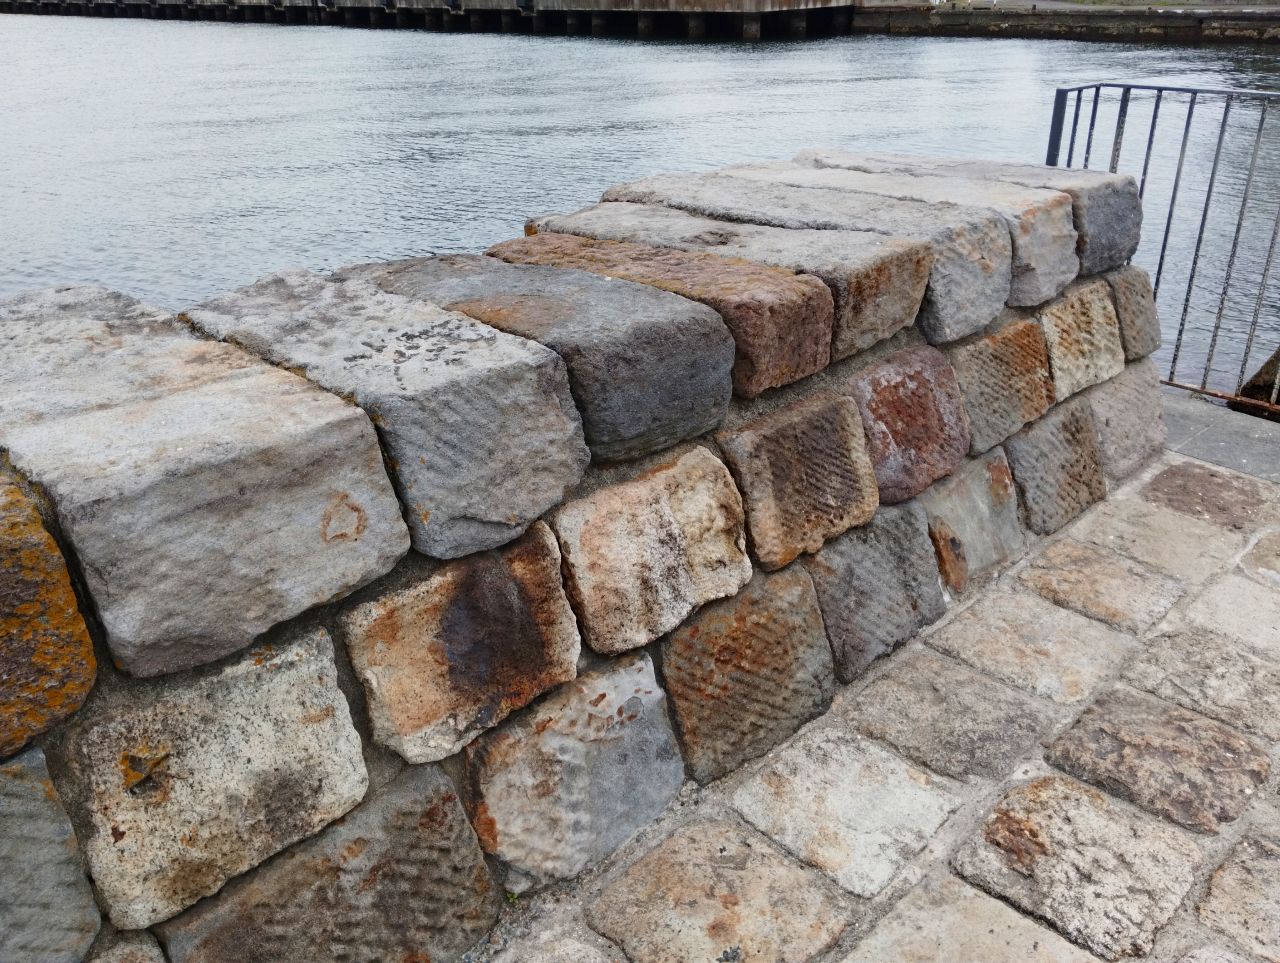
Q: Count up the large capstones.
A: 9